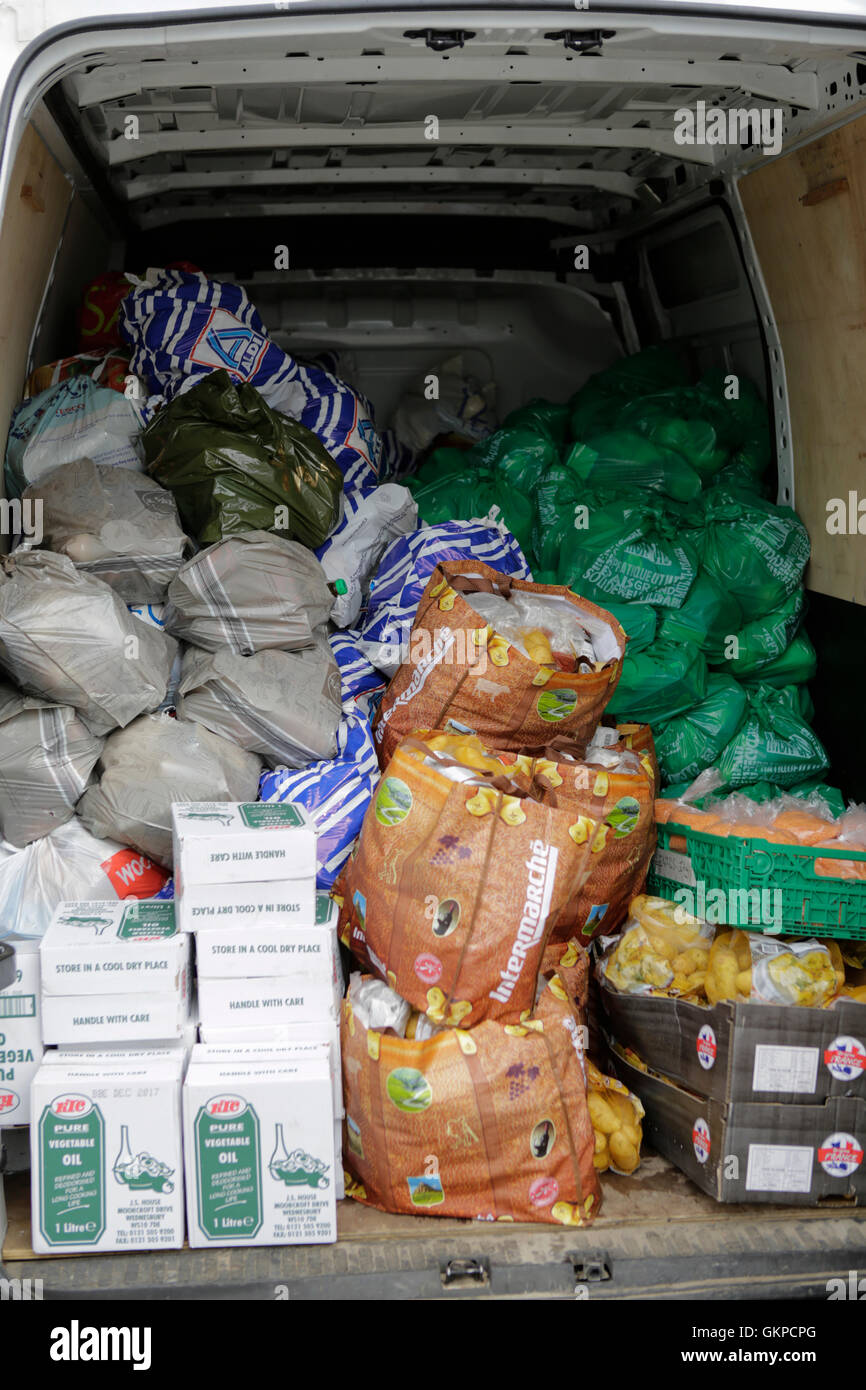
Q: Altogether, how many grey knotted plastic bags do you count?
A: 6